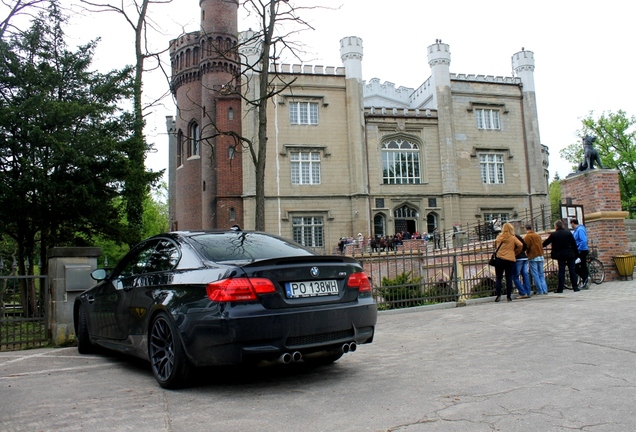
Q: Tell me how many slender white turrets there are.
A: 4